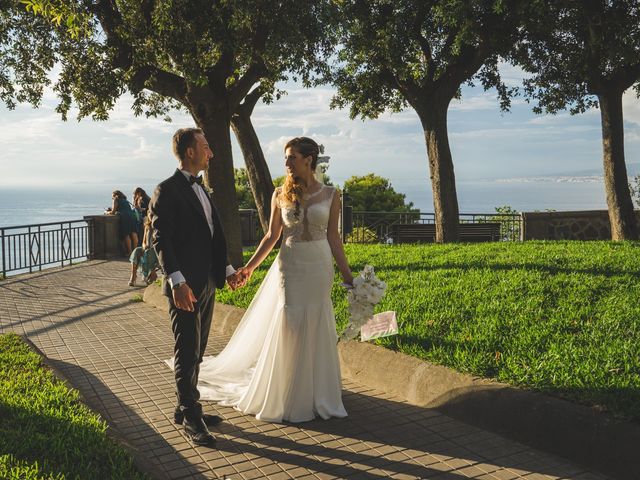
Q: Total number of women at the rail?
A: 2